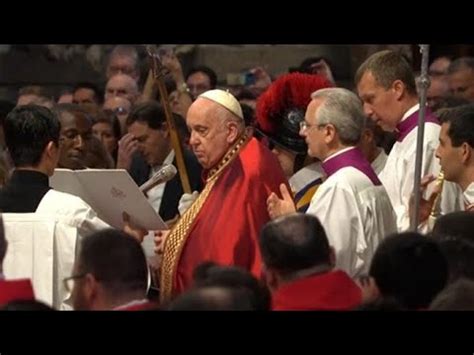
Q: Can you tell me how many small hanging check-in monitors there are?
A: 0